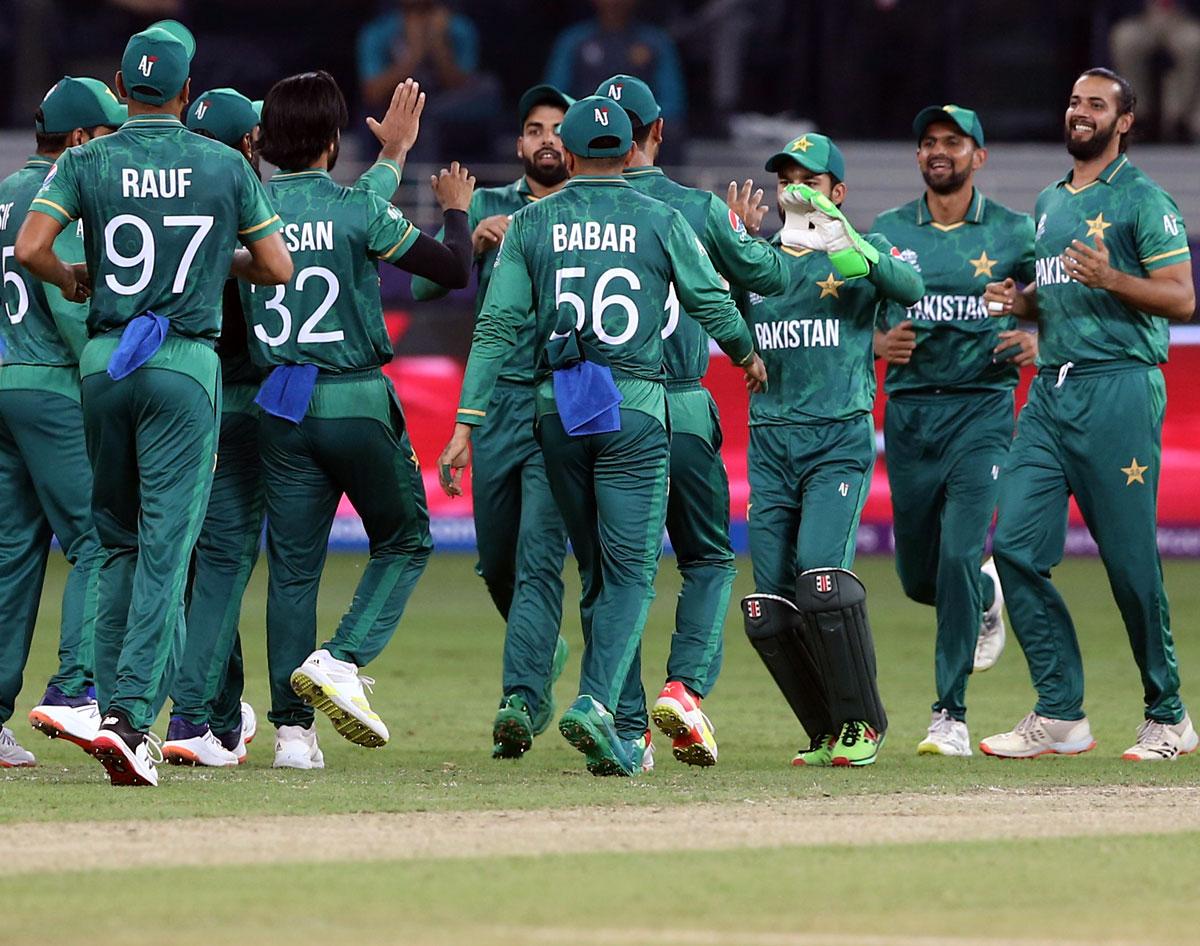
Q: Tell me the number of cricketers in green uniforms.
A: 10